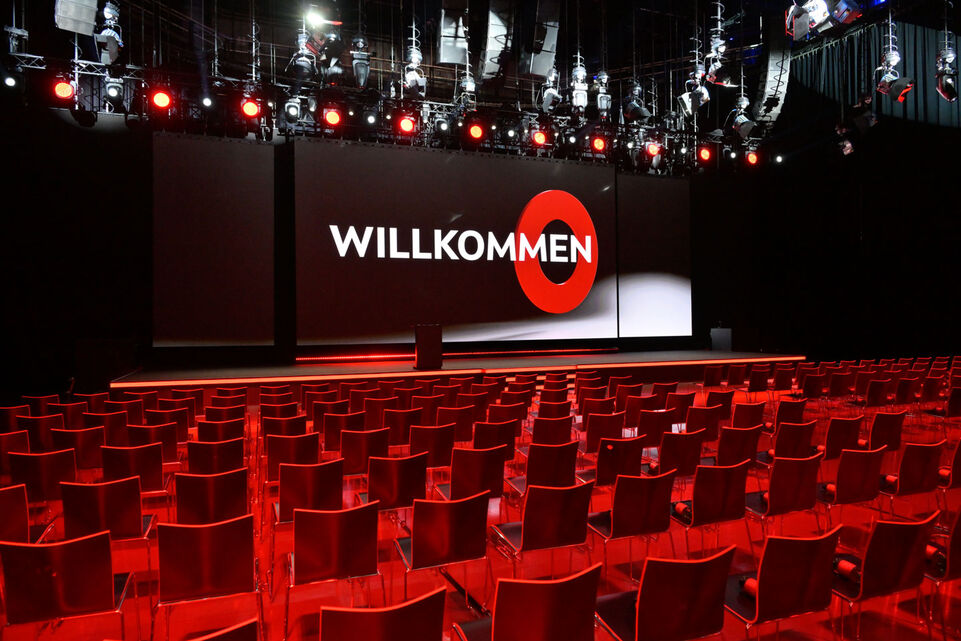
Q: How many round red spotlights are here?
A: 11